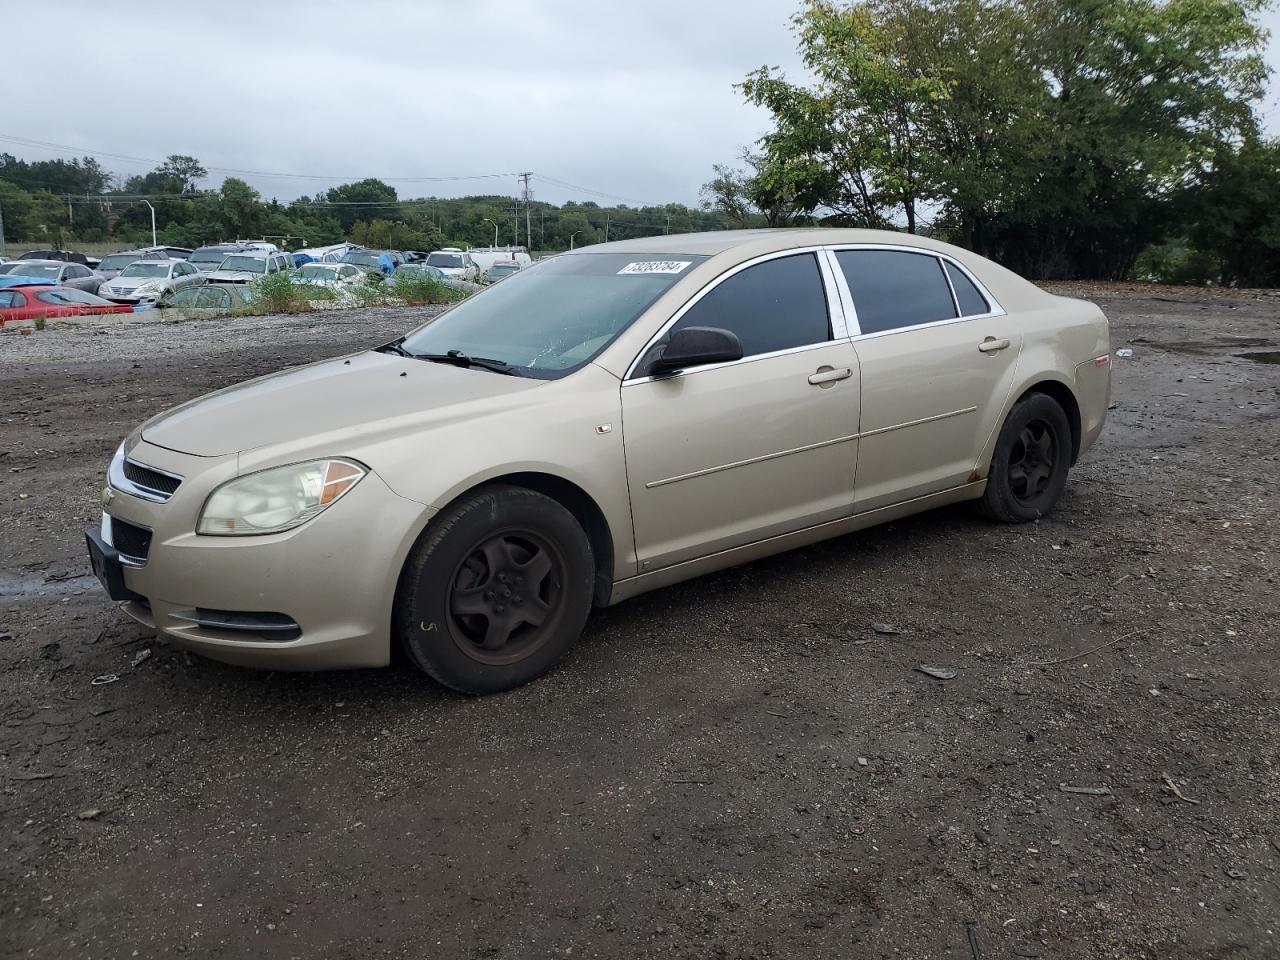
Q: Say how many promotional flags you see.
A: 0